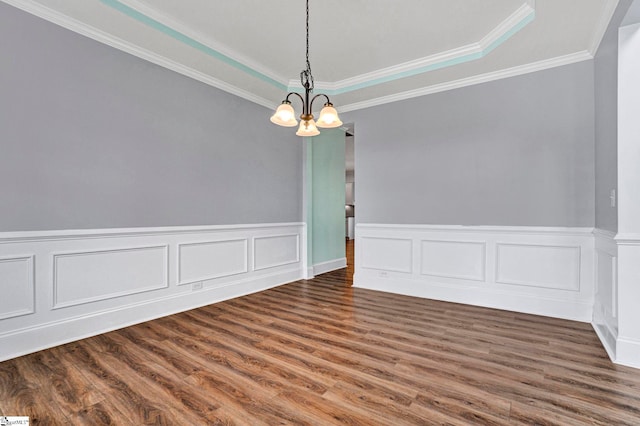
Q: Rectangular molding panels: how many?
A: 8